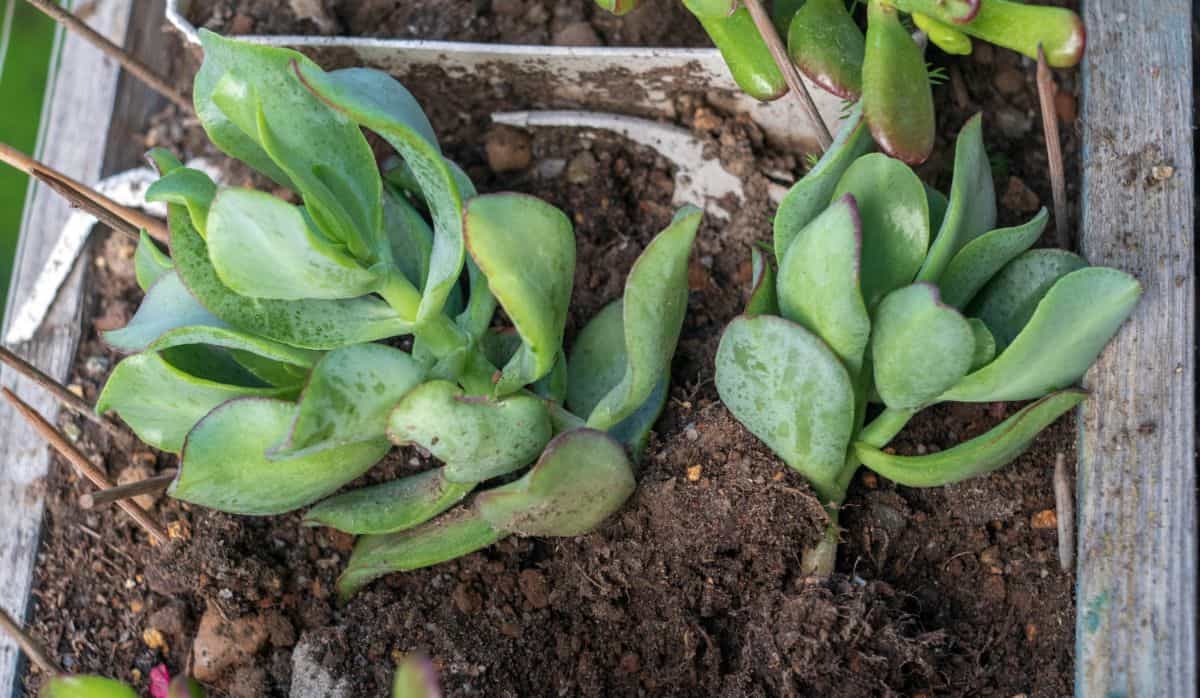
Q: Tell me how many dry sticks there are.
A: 10